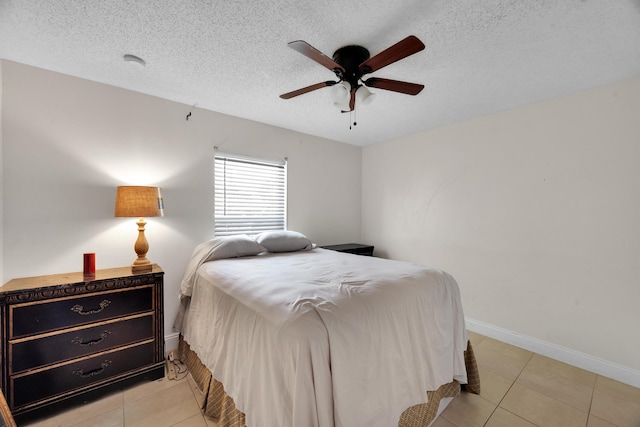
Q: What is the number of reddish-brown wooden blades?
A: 5